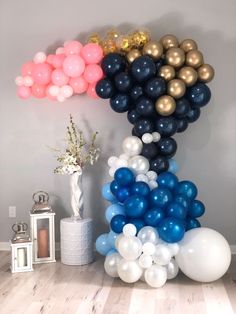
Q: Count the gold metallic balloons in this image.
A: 11